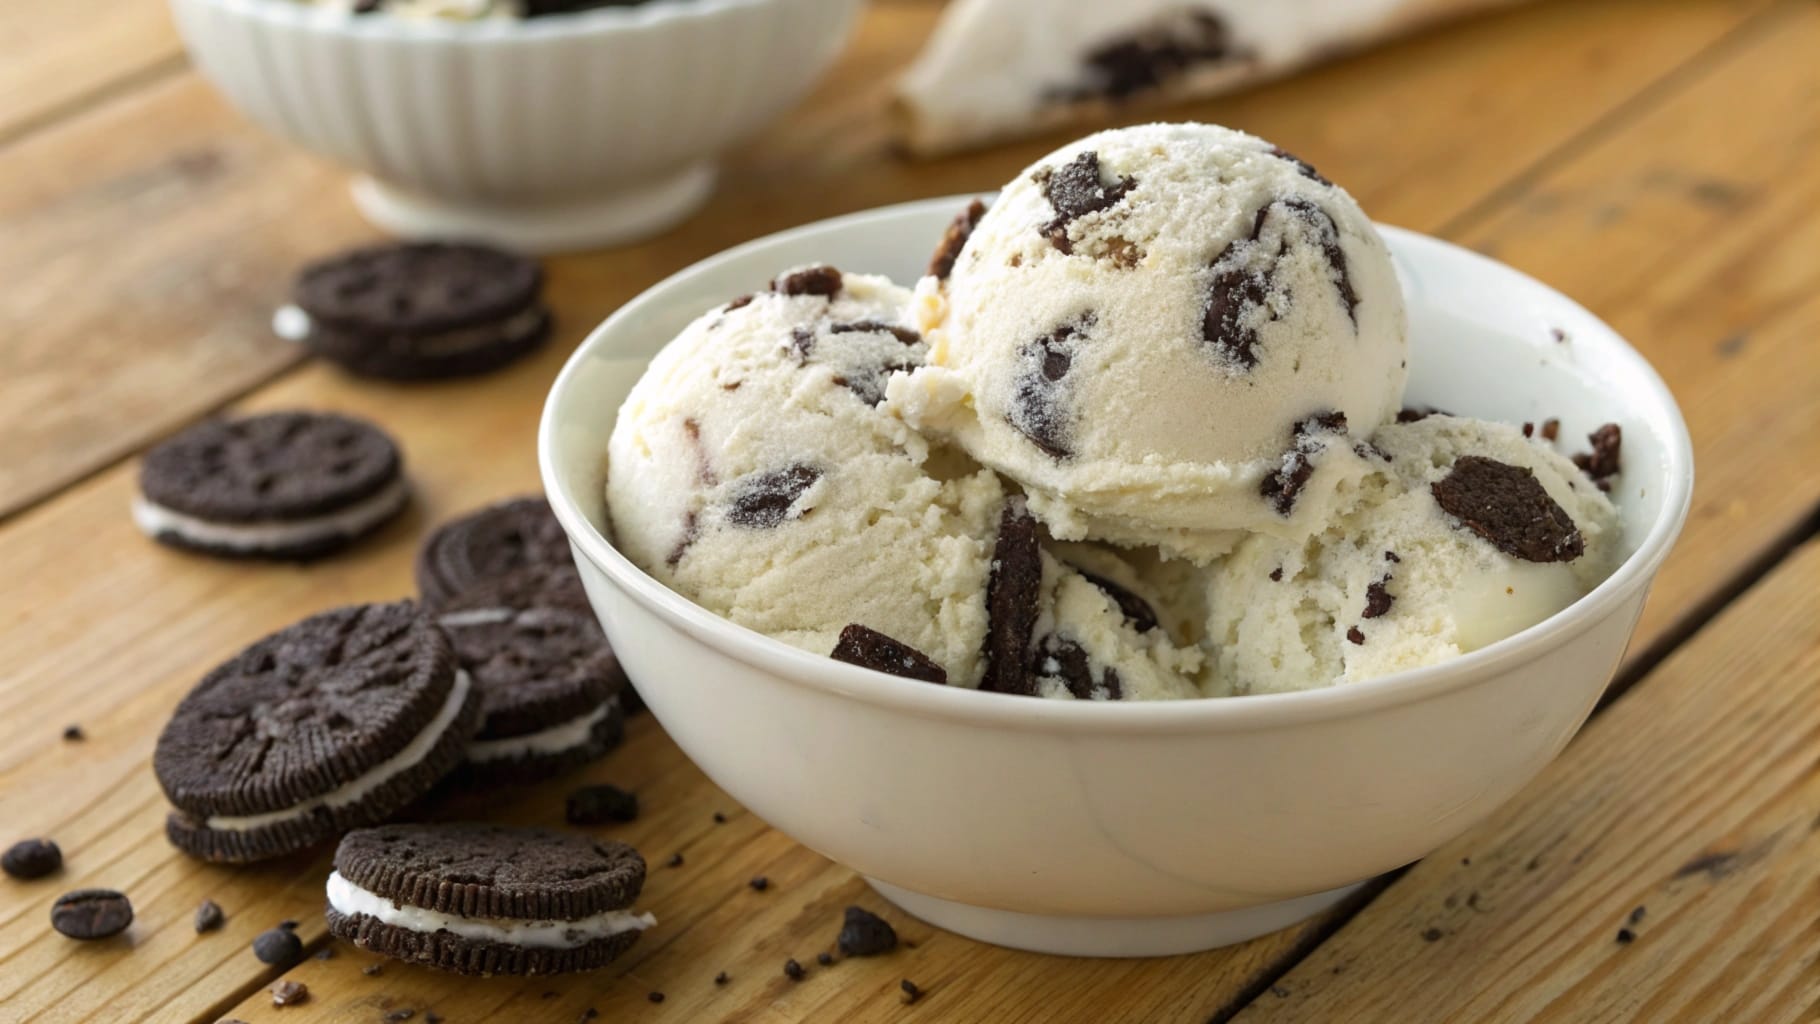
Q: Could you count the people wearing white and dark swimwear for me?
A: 0